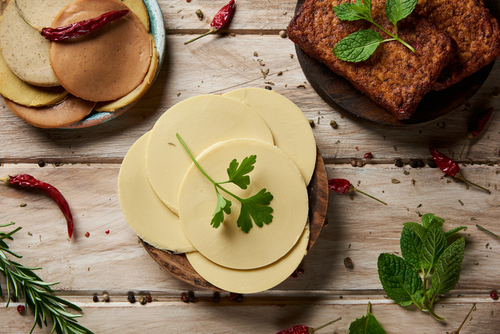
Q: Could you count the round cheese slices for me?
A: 5